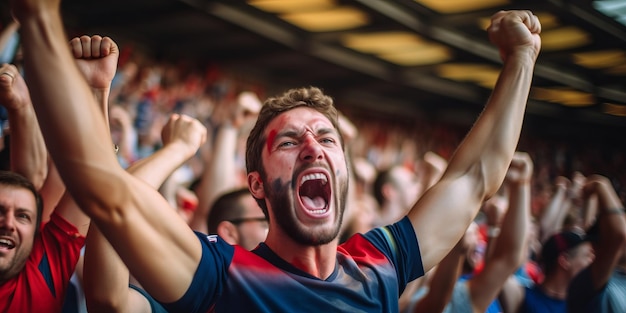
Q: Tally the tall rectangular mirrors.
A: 0